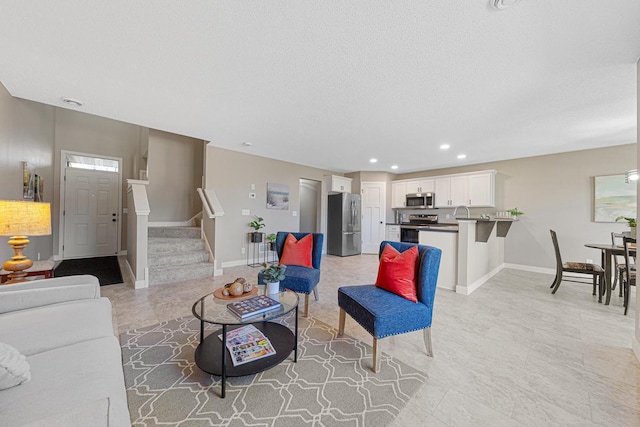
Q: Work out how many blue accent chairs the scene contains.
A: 2